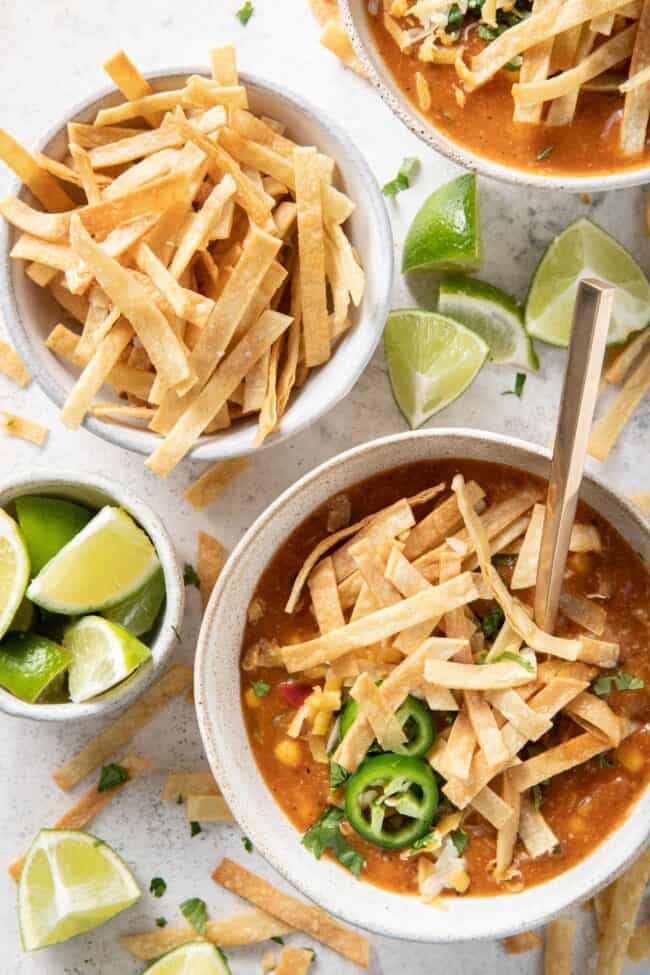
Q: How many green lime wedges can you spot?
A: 12